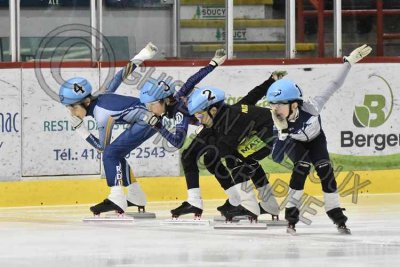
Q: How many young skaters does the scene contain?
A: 4